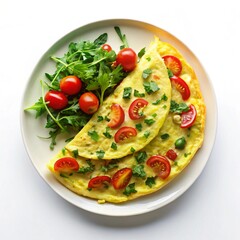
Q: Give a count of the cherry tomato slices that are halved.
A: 10